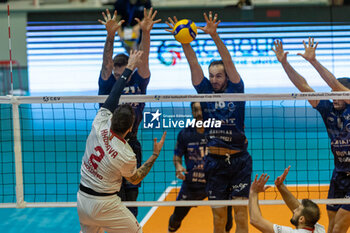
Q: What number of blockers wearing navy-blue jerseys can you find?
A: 3